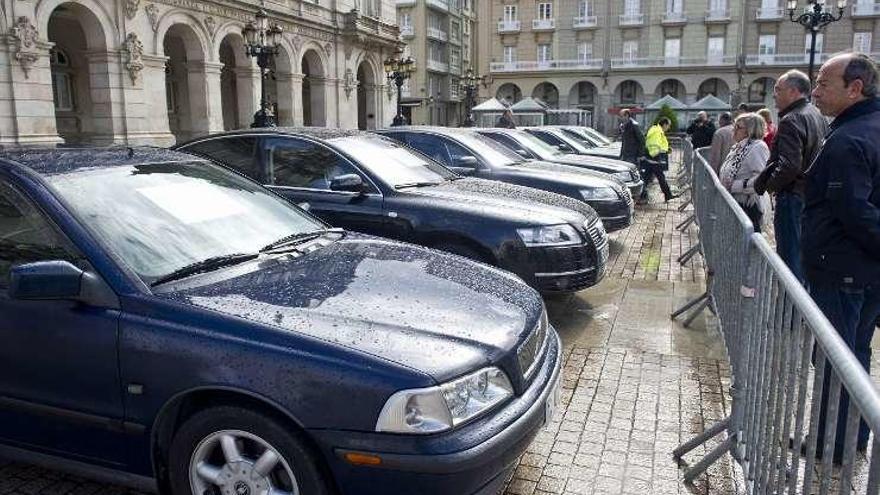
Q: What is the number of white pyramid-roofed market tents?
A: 4